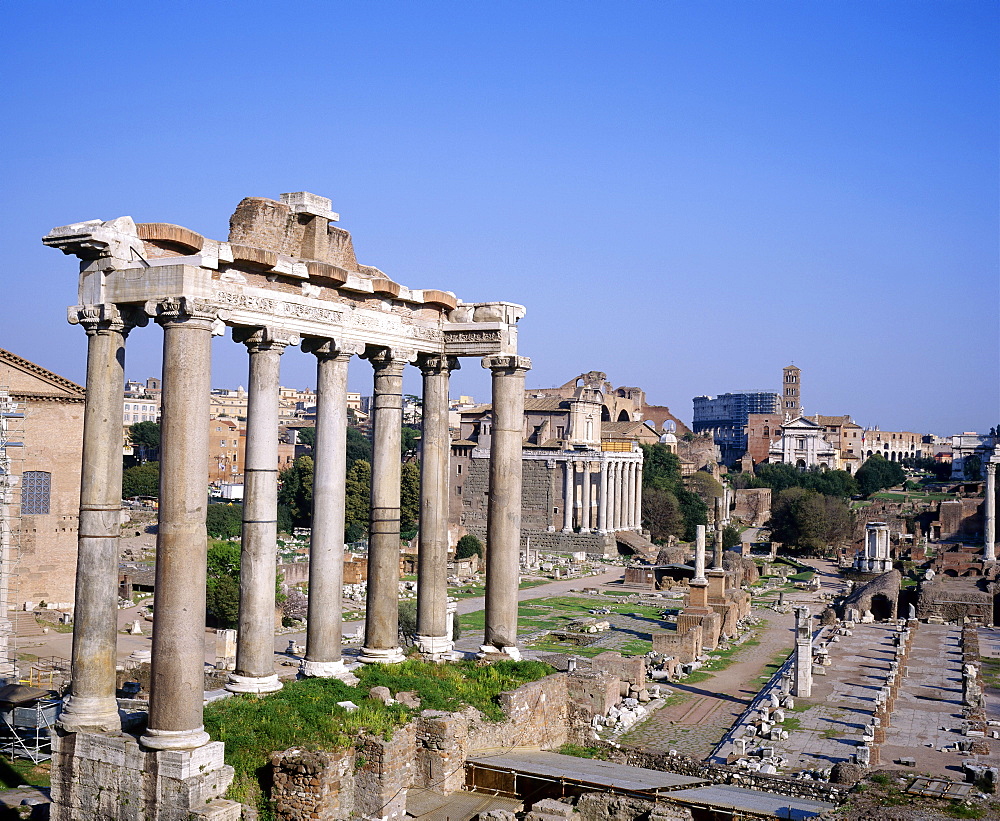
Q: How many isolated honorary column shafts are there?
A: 2